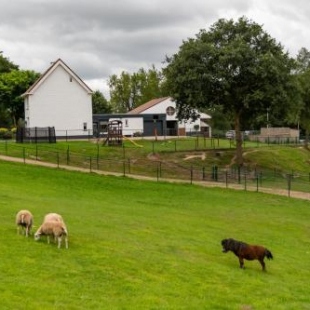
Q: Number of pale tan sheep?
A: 3